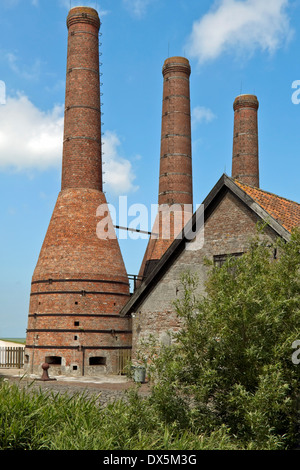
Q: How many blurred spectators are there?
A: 0